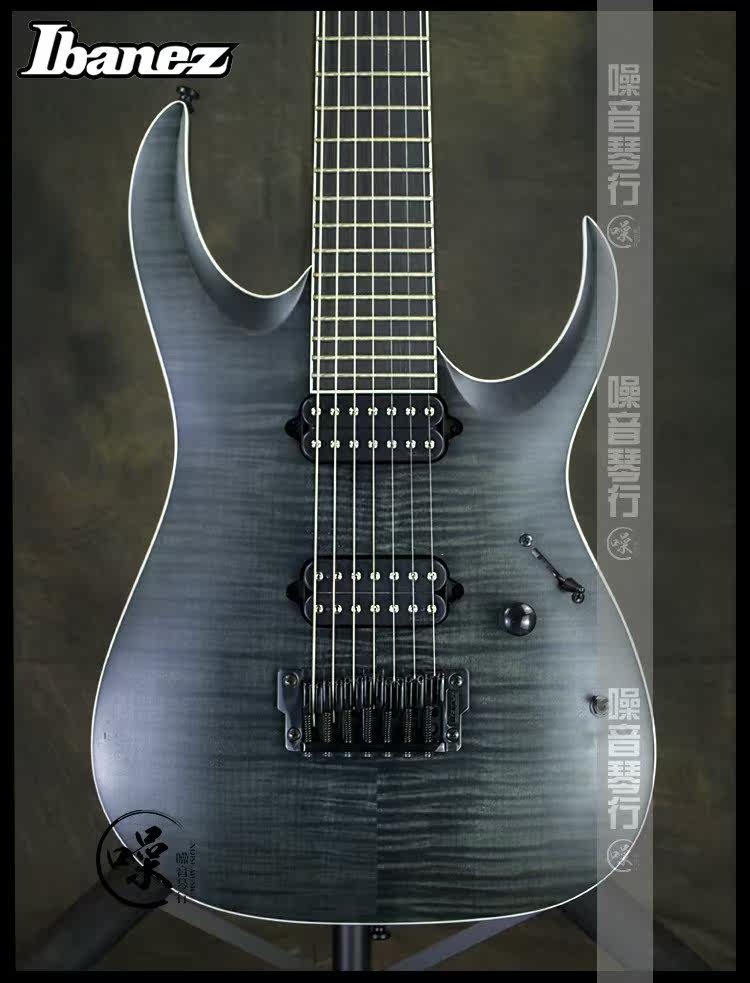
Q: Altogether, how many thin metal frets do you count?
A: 14